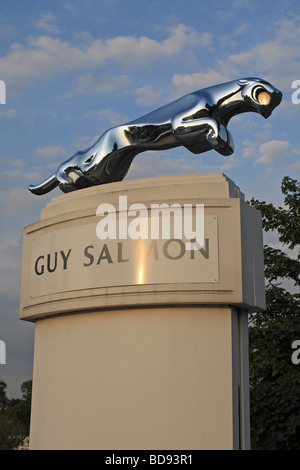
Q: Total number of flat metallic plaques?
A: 1